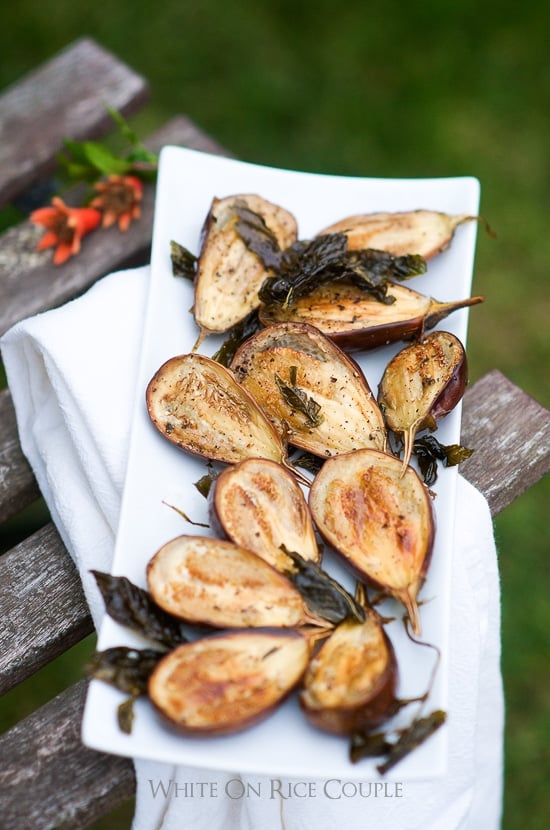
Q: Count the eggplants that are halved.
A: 11